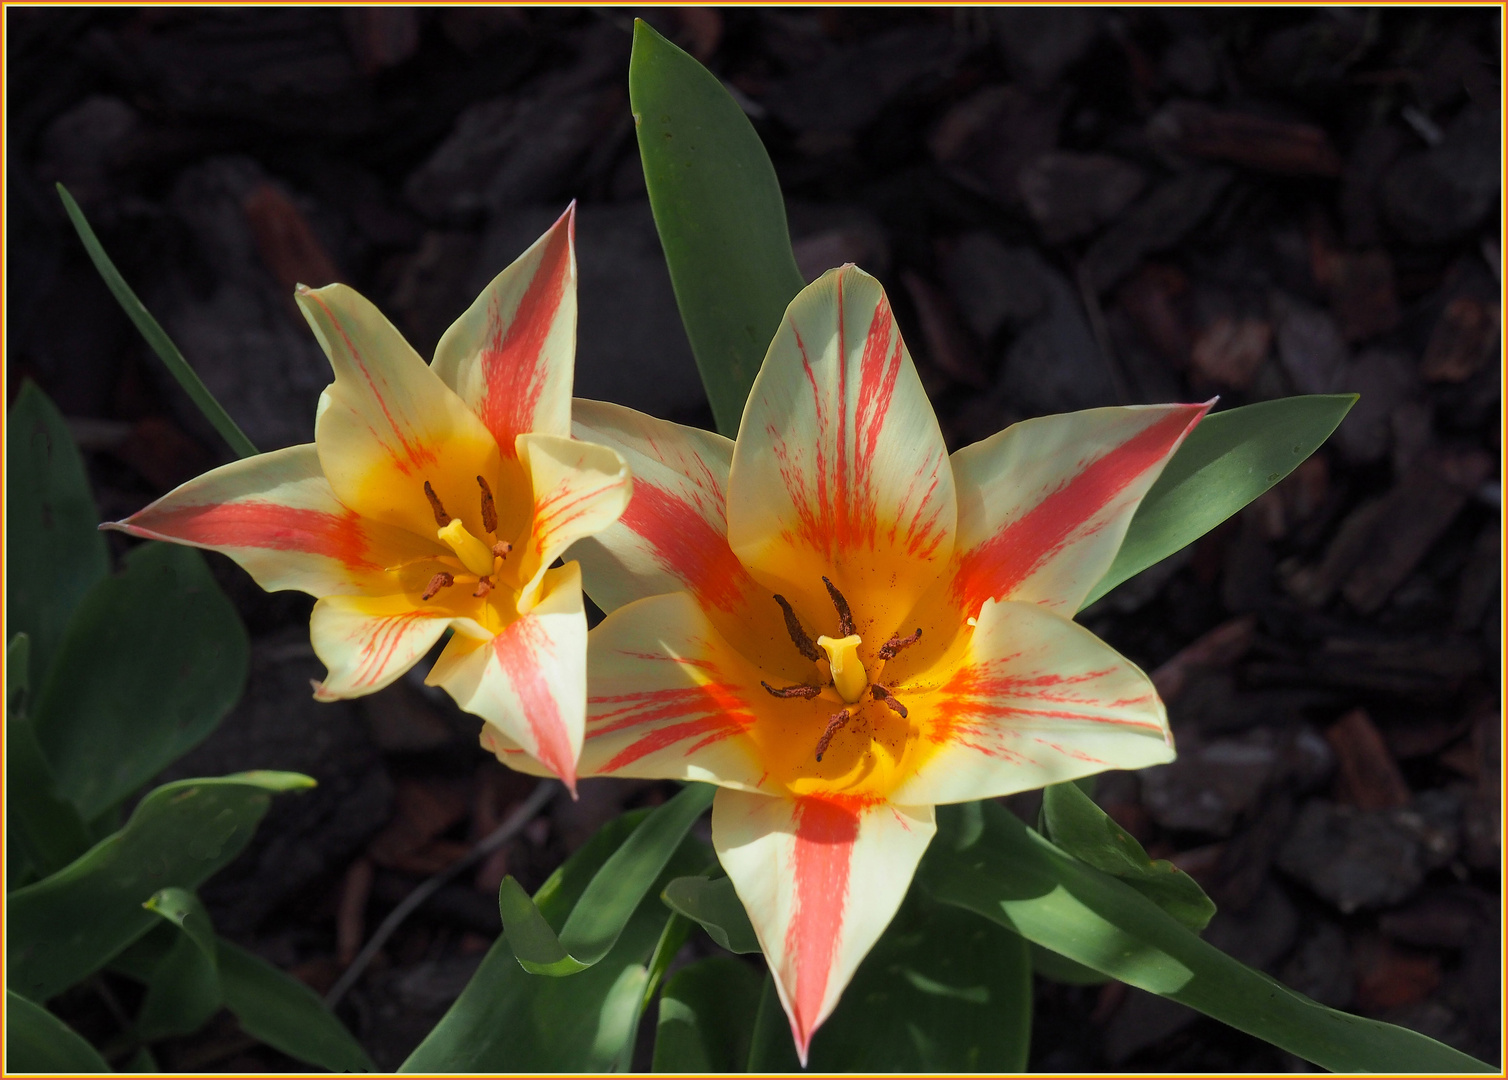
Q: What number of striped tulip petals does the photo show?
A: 12